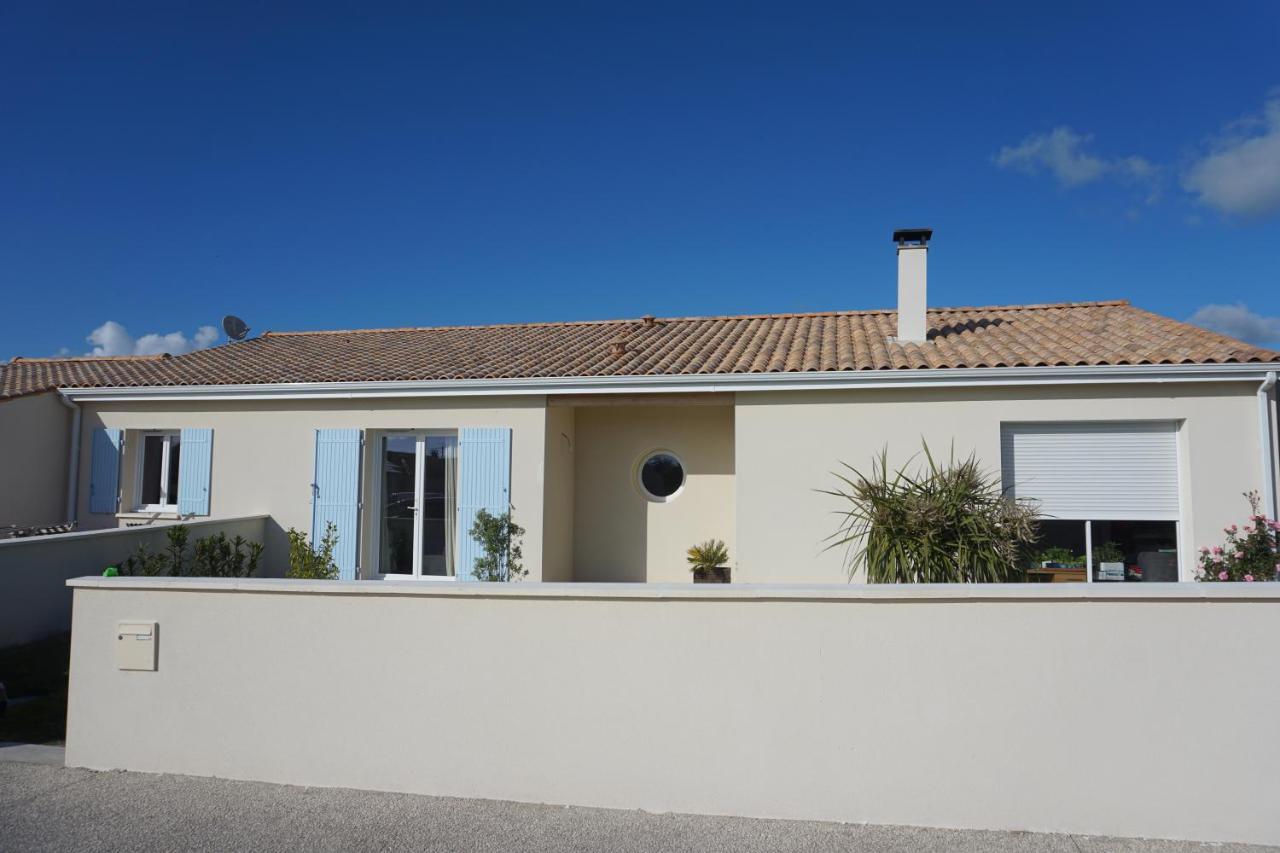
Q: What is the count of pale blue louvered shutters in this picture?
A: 4